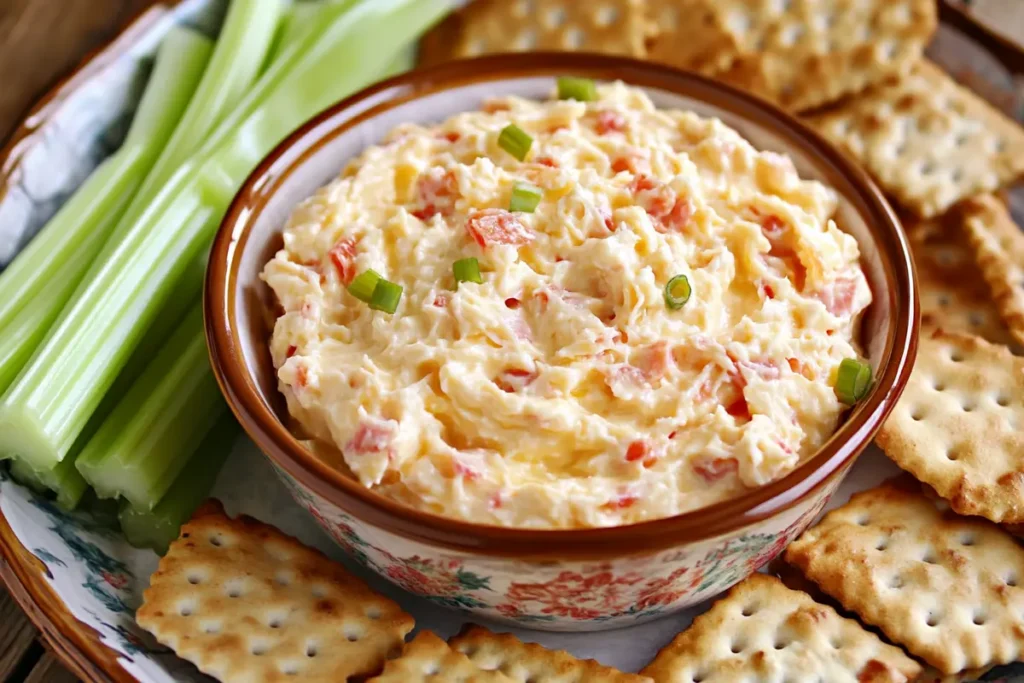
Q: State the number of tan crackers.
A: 12